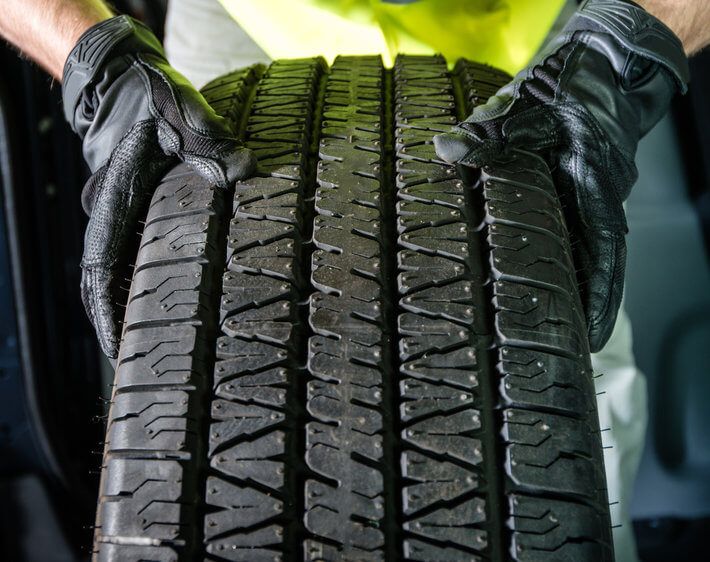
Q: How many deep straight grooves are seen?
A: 4